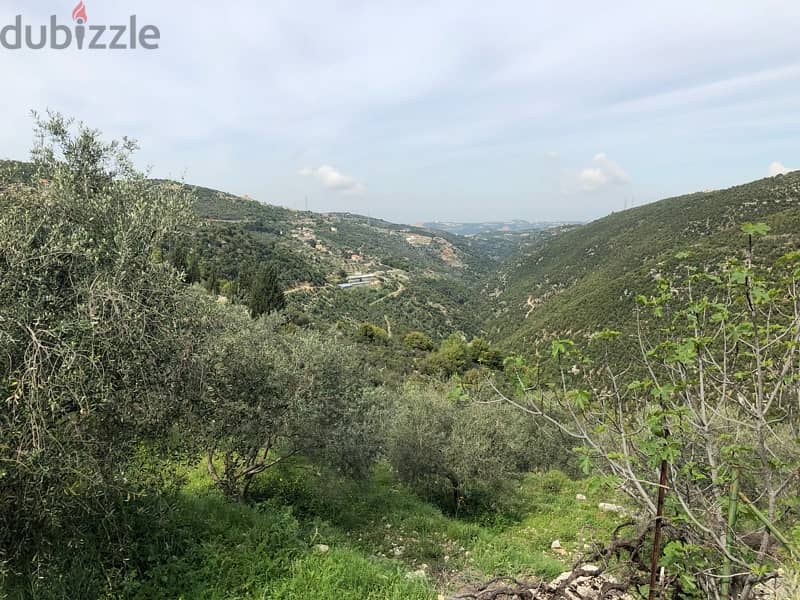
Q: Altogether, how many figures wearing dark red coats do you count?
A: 0